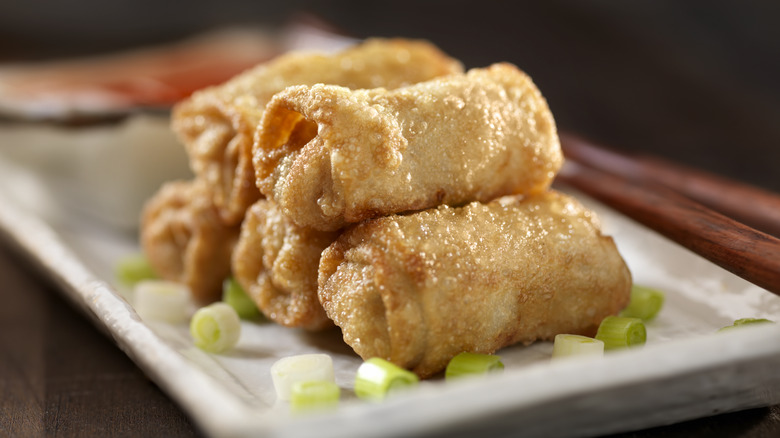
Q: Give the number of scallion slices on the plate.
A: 12